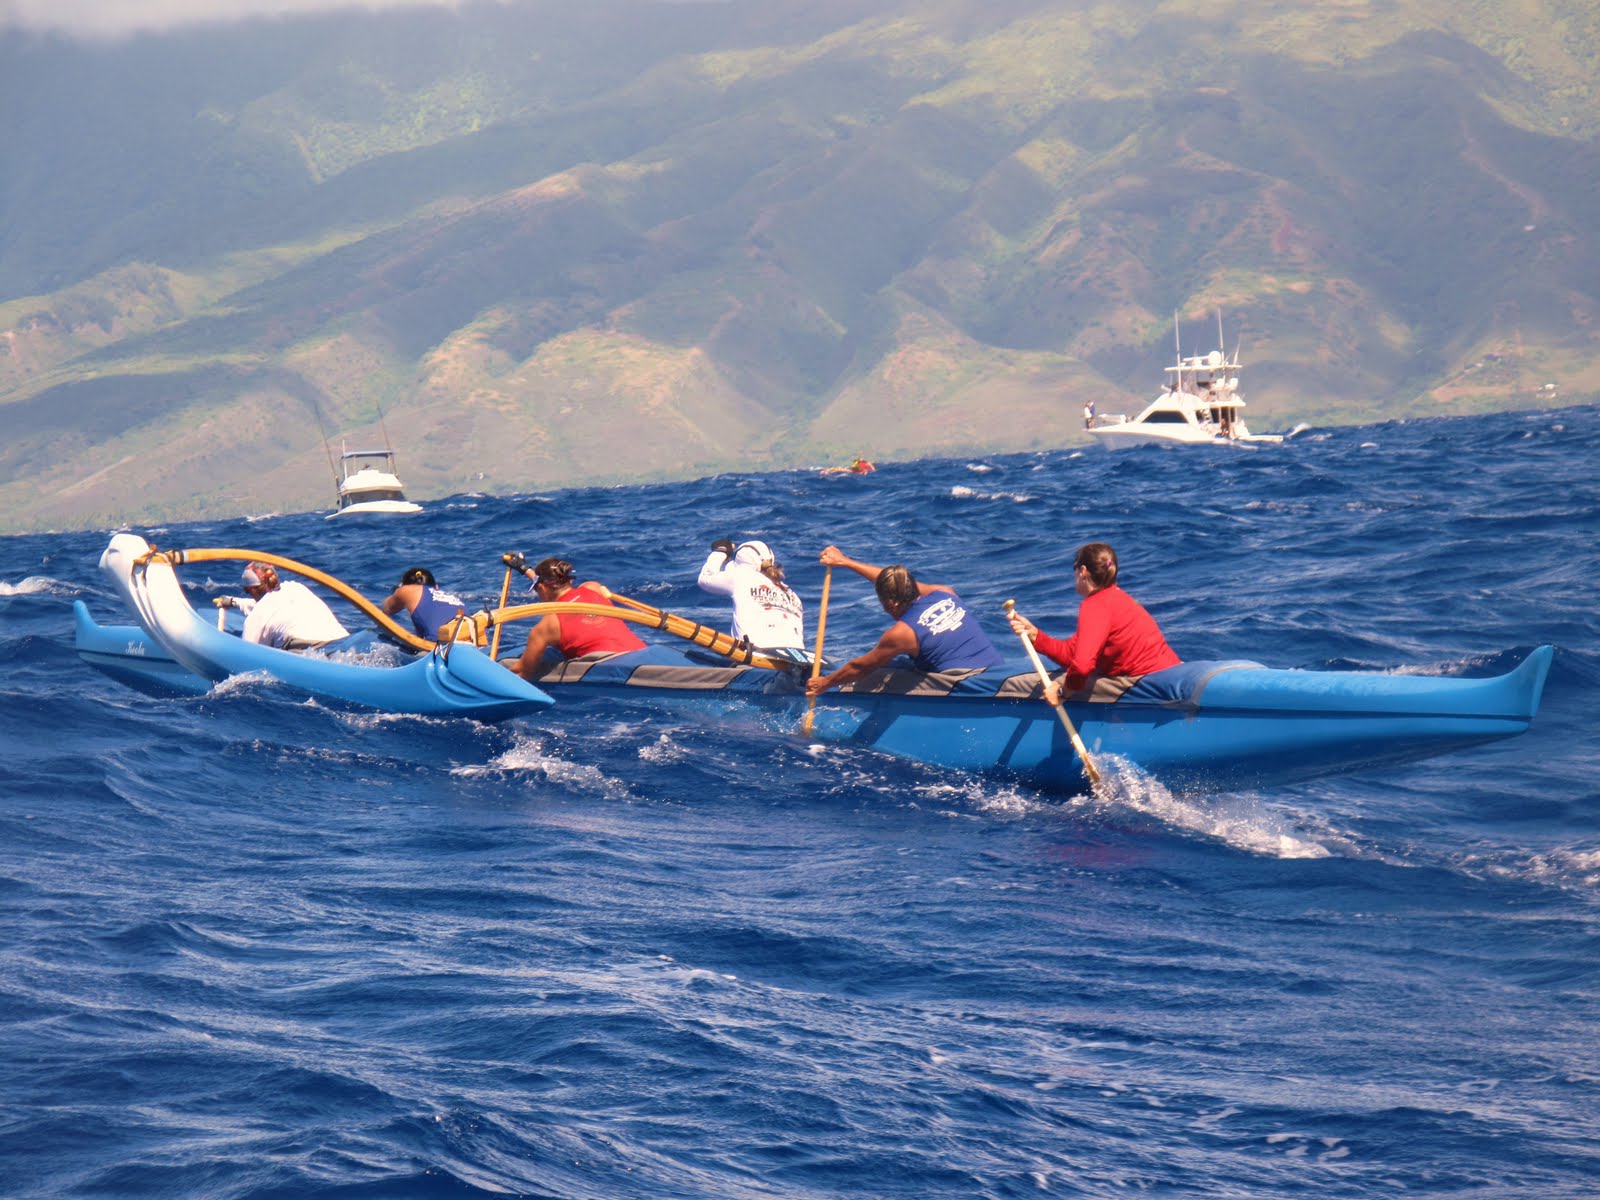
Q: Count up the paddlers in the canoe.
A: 6